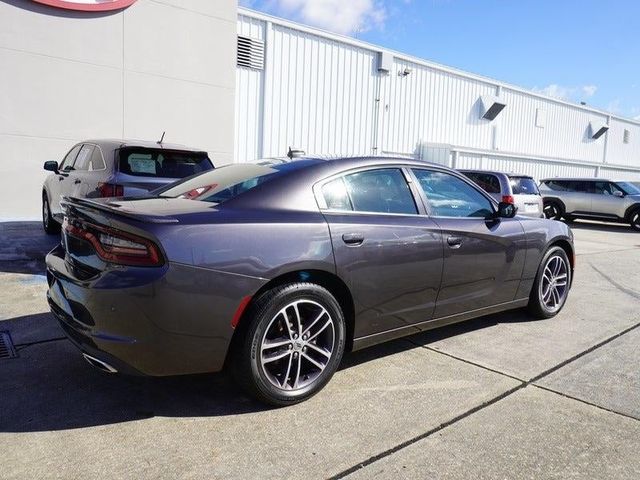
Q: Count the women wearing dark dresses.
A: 0